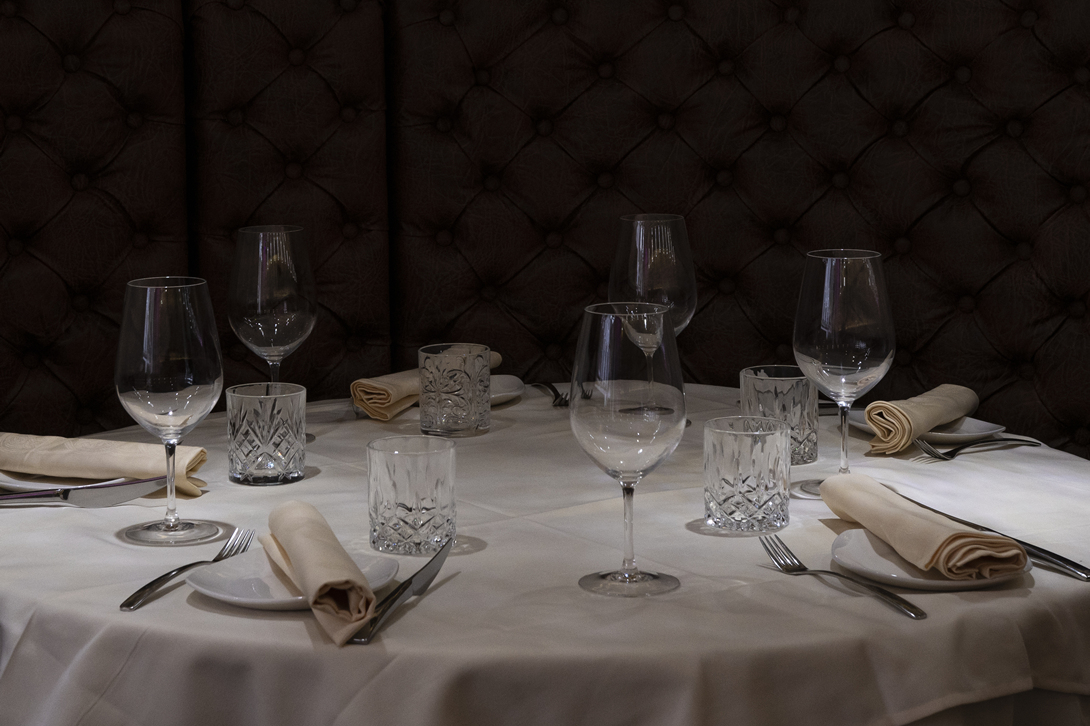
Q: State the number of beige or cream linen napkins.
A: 5